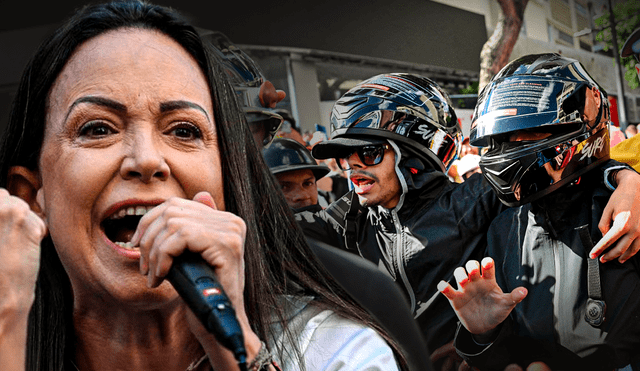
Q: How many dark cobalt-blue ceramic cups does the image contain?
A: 0